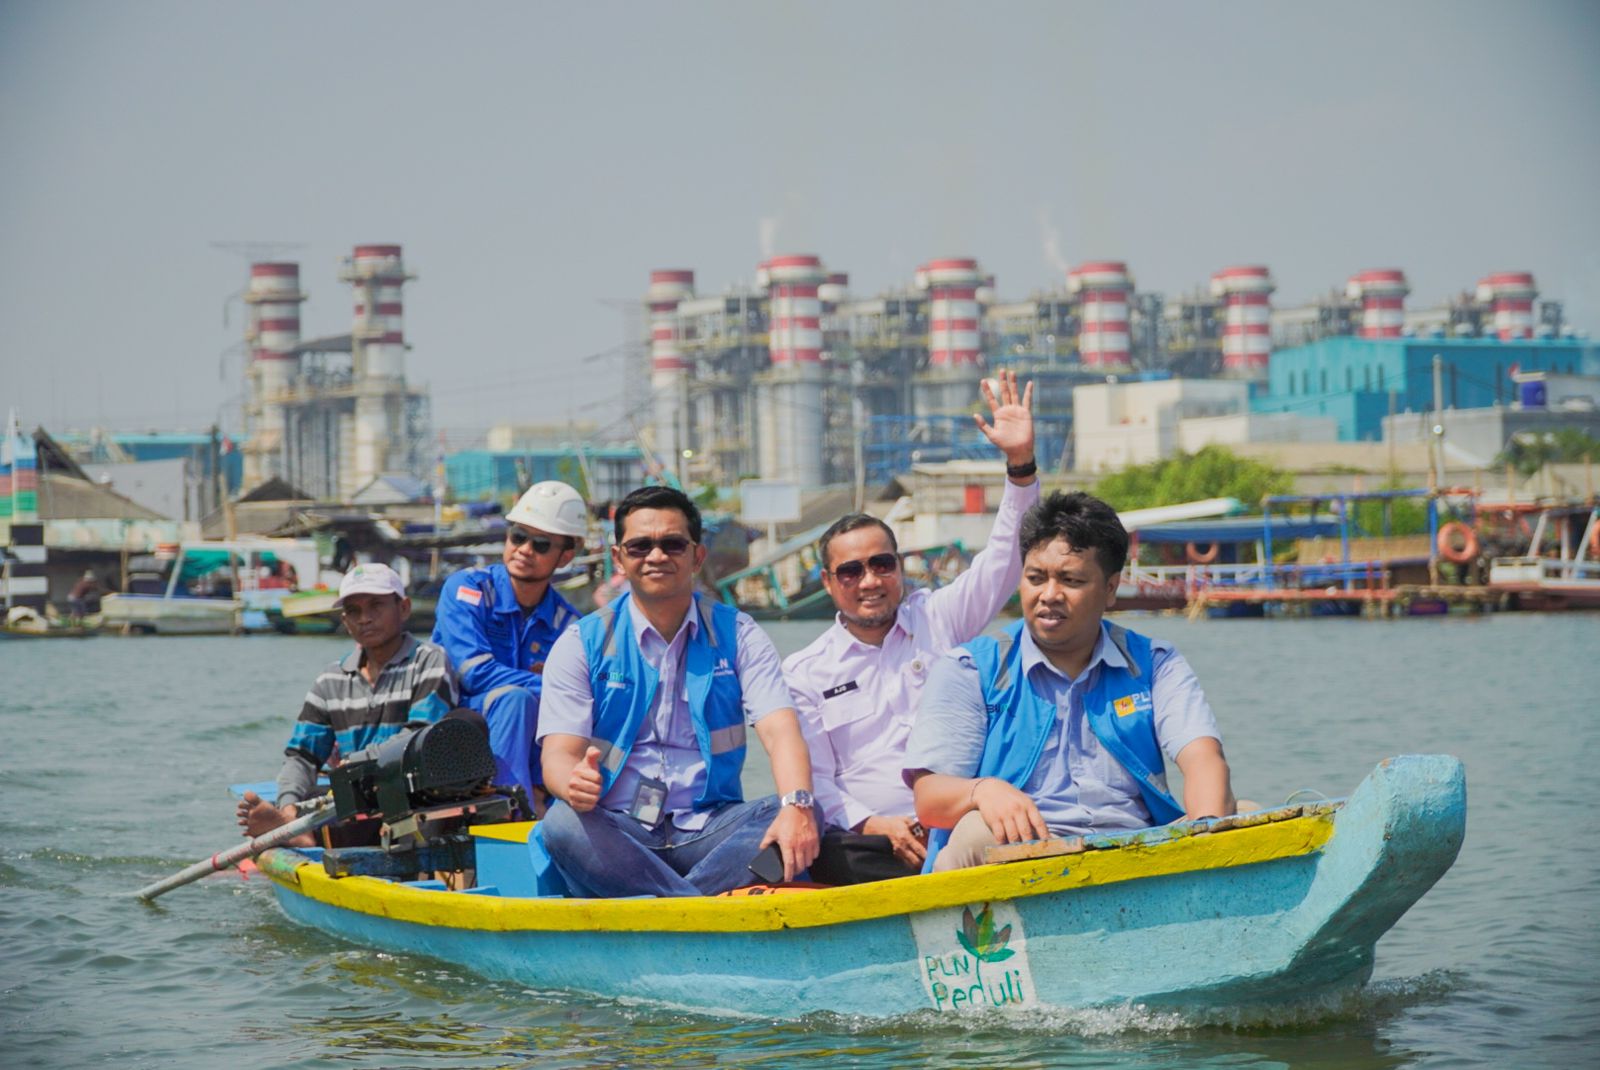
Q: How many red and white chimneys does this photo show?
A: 9